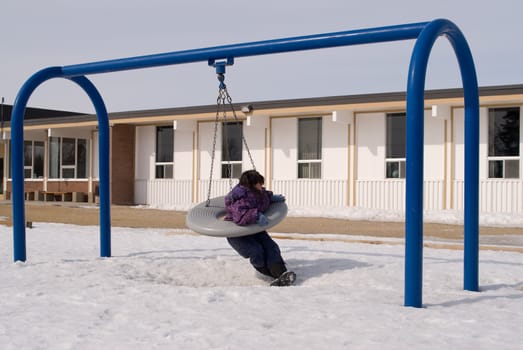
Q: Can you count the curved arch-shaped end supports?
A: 2